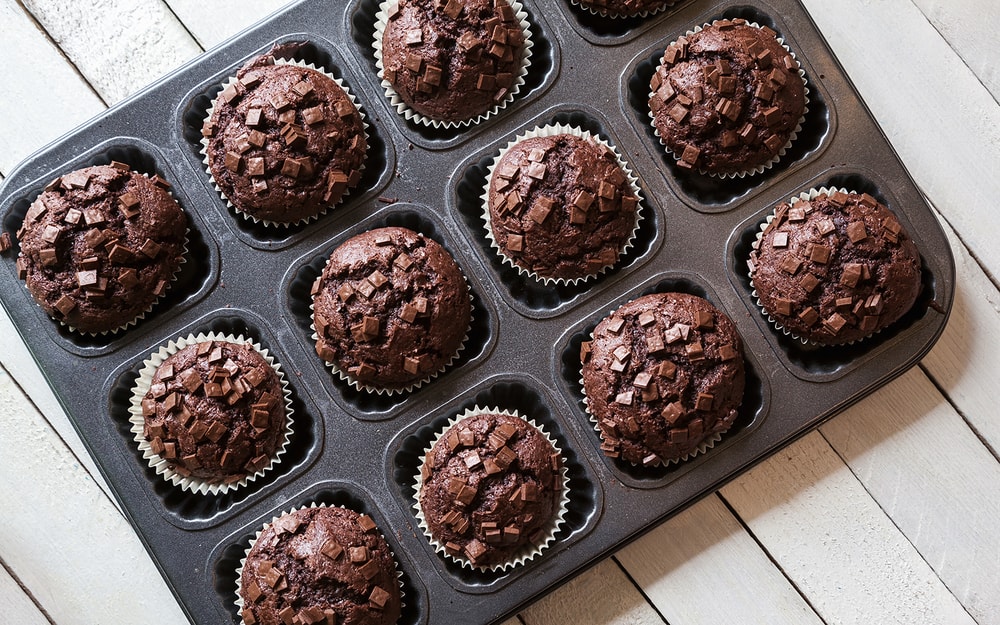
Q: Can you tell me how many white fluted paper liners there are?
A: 12